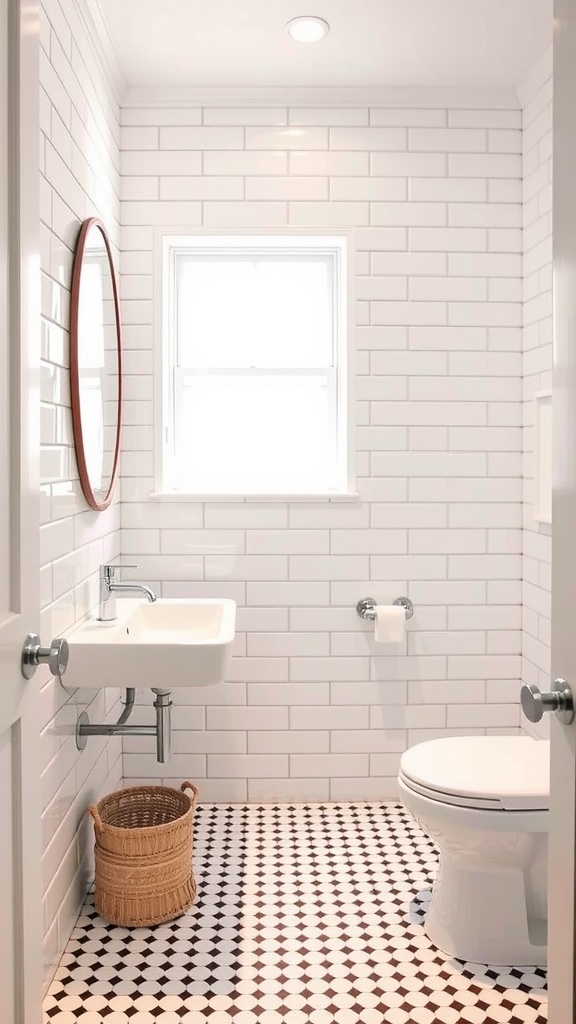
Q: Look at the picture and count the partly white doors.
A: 2